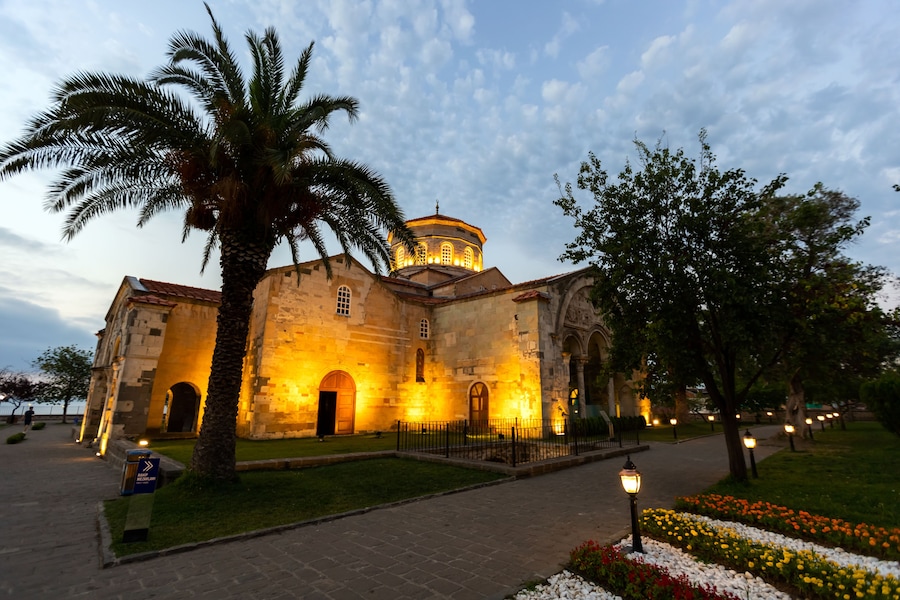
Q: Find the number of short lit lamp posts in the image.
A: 11